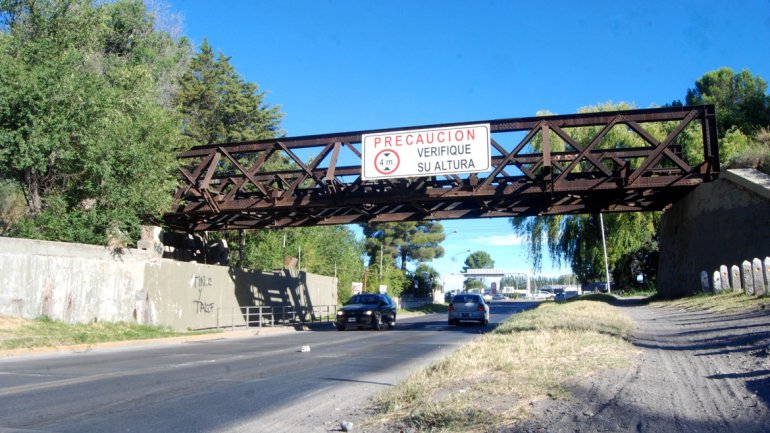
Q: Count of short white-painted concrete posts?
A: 7